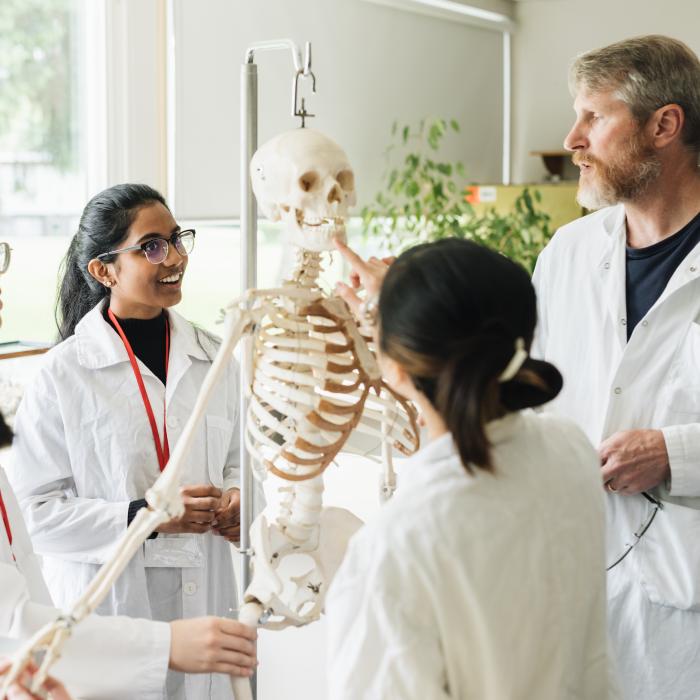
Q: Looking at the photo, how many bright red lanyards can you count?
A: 2